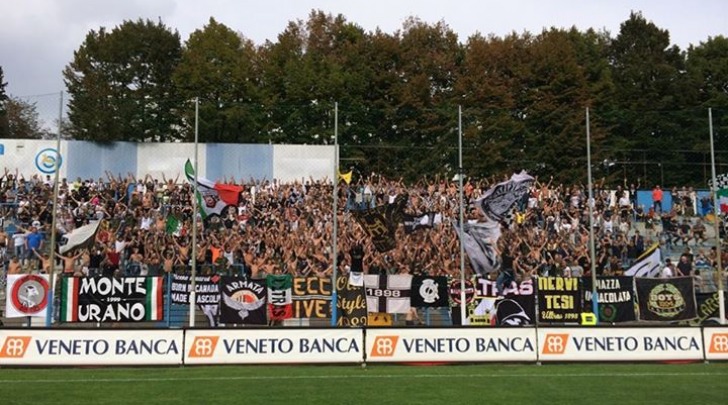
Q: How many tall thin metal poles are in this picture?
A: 6